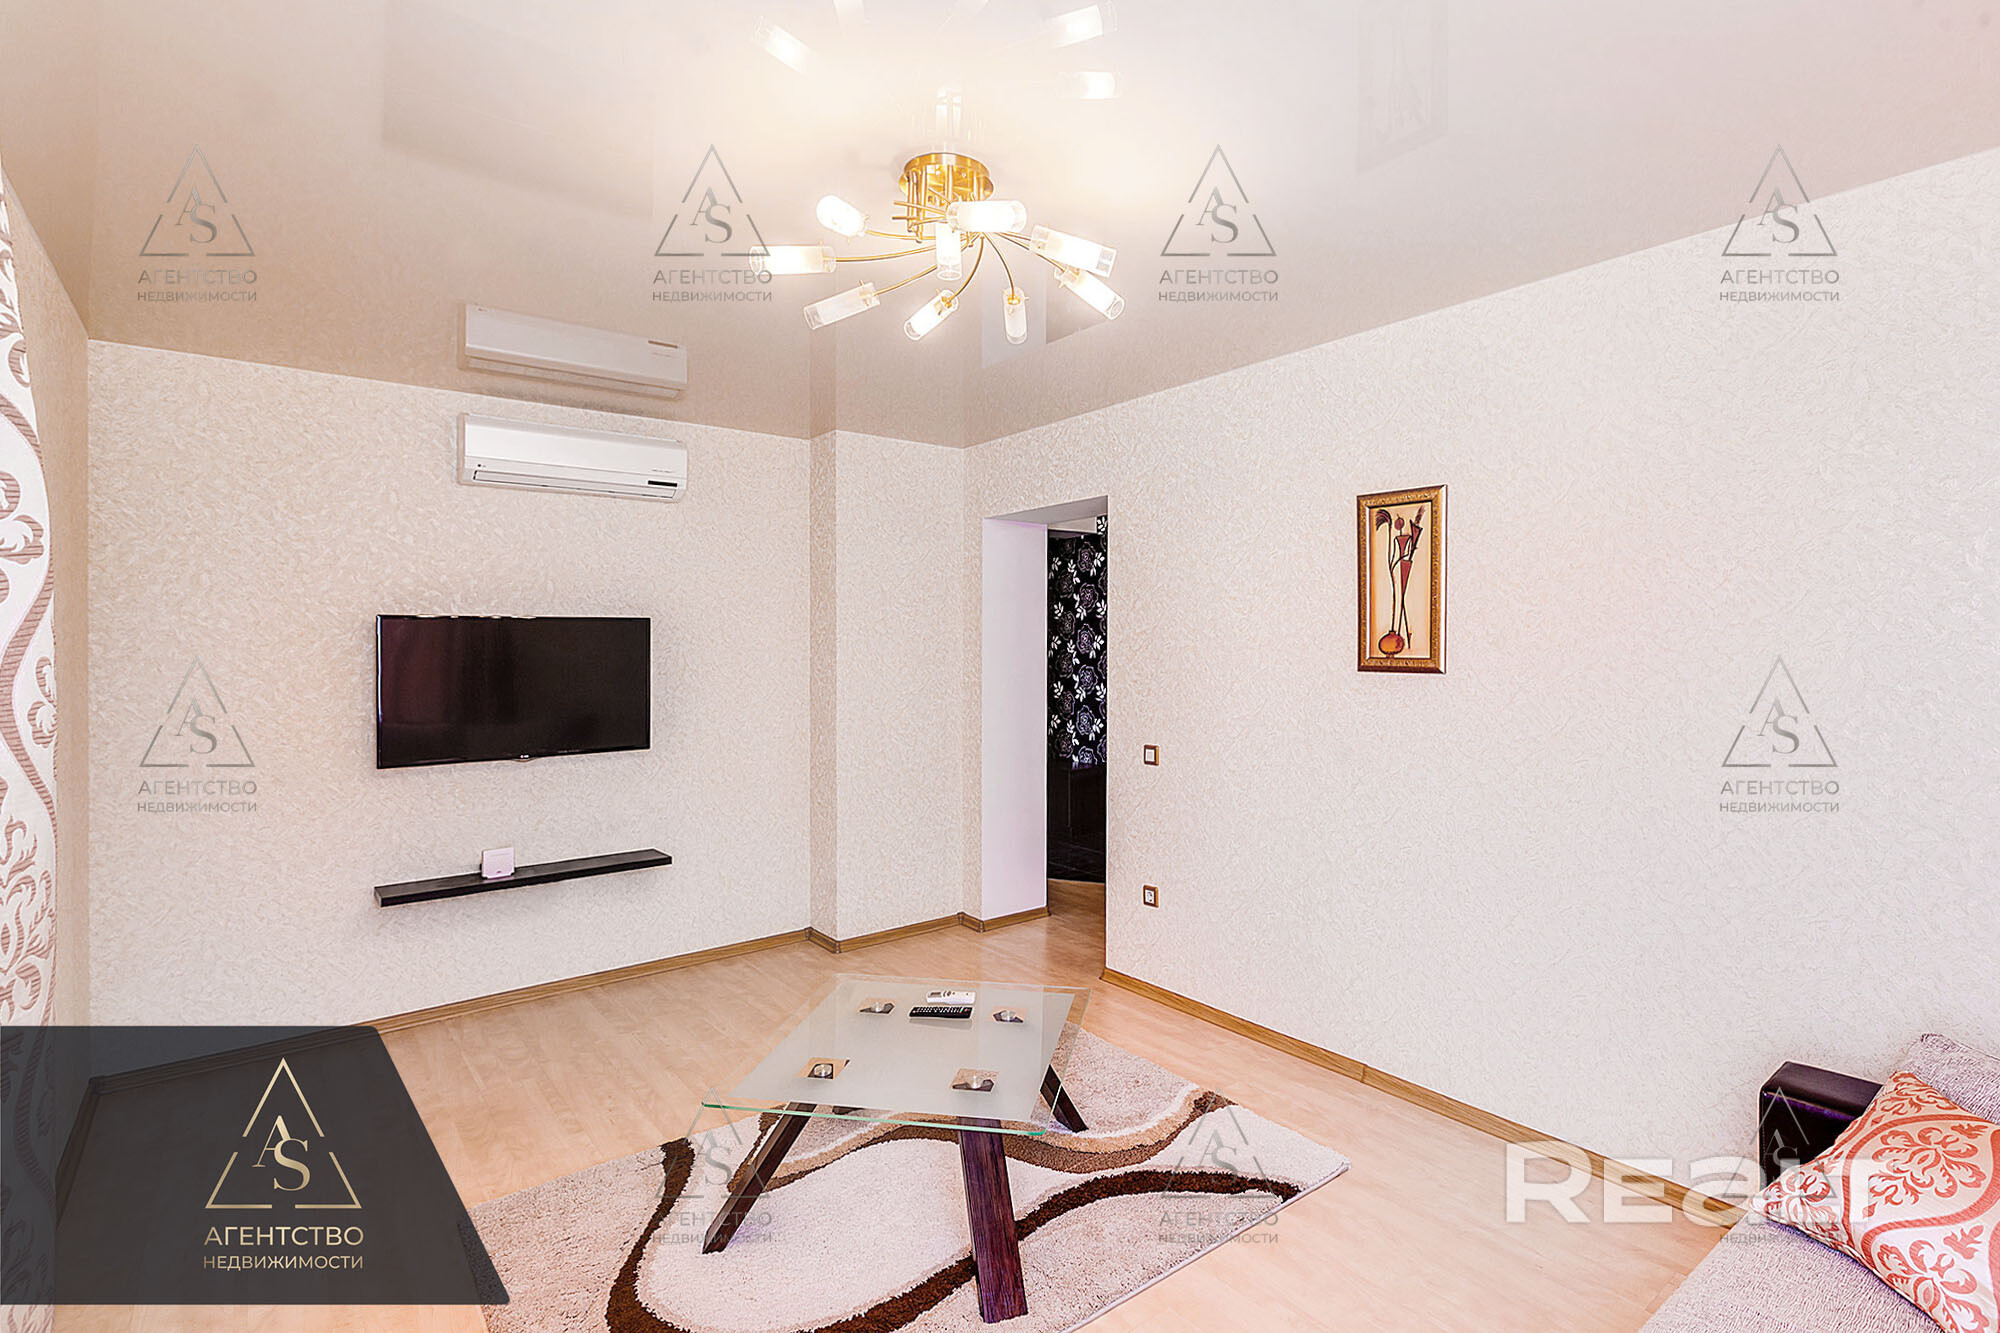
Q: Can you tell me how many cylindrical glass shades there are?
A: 9